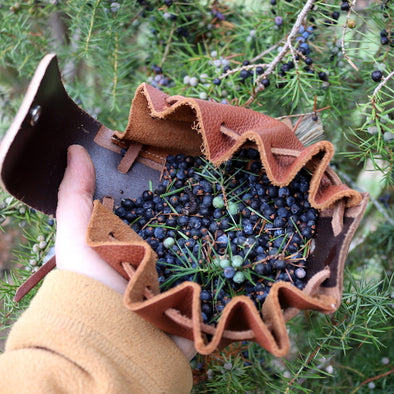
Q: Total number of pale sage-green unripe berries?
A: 7